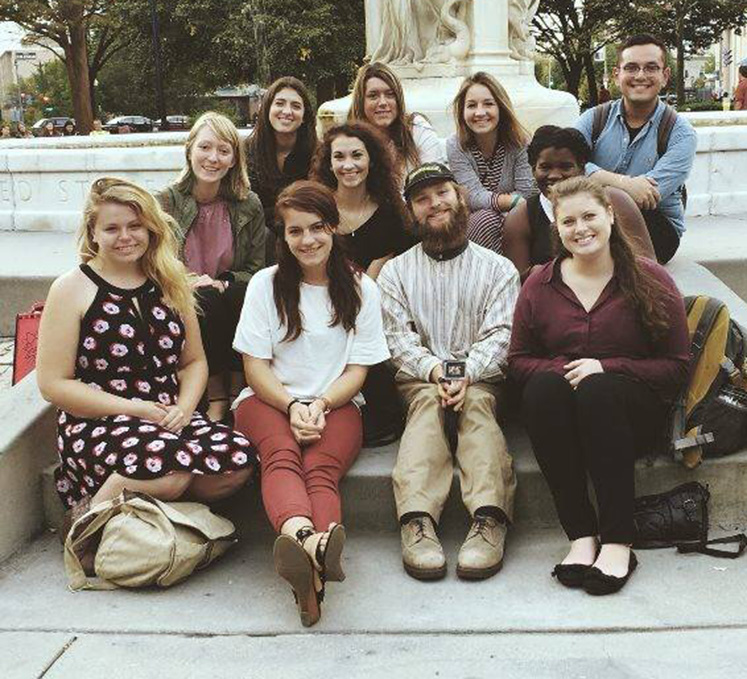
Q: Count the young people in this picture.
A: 11